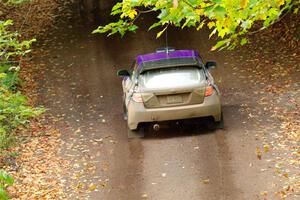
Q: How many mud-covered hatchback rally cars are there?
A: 1